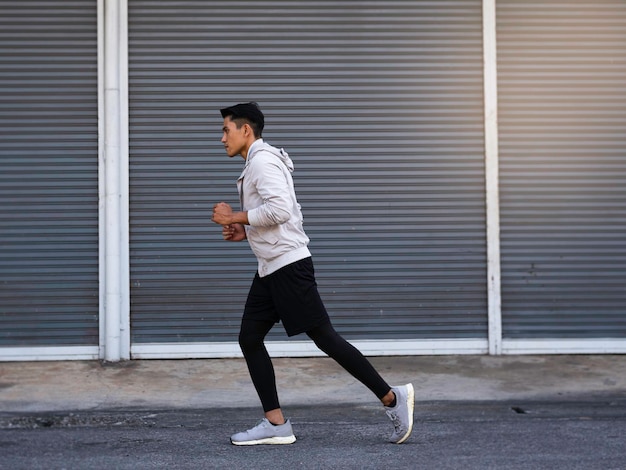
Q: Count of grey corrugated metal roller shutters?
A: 3